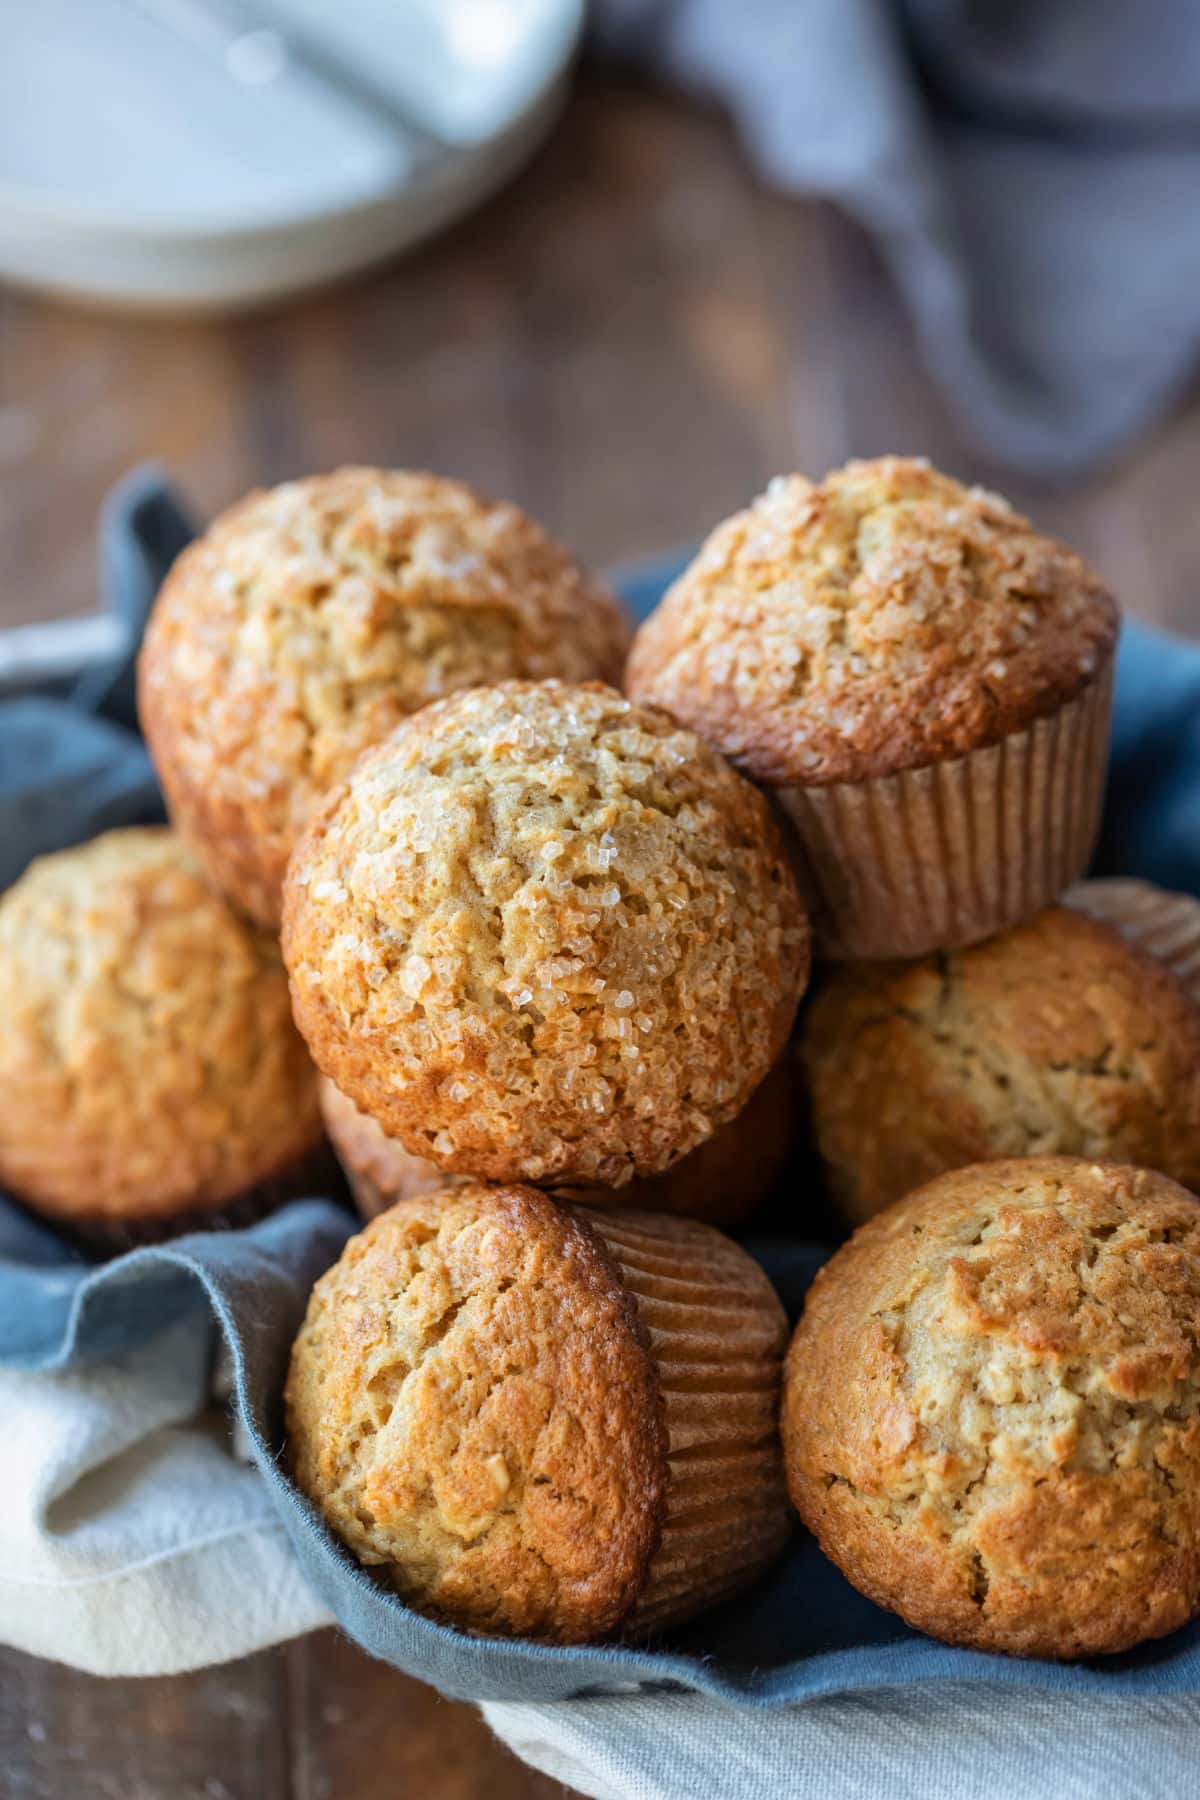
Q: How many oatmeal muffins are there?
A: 8